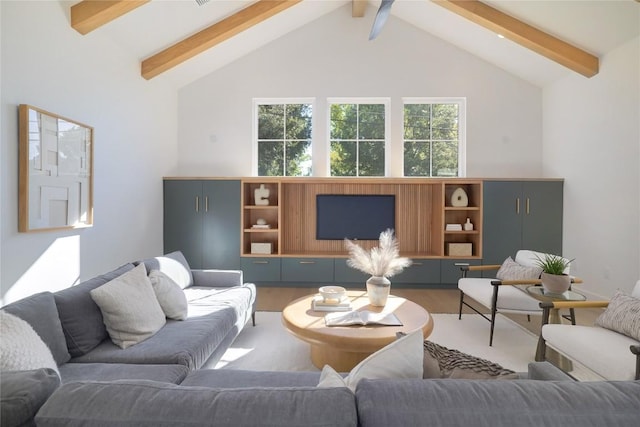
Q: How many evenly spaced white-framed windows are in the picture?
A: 3